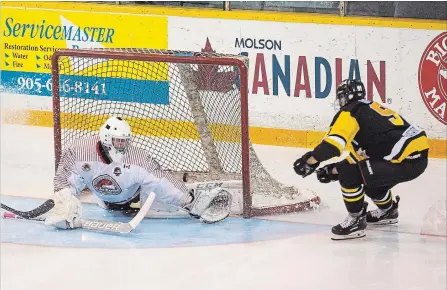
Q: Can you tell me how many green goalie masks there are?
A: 0